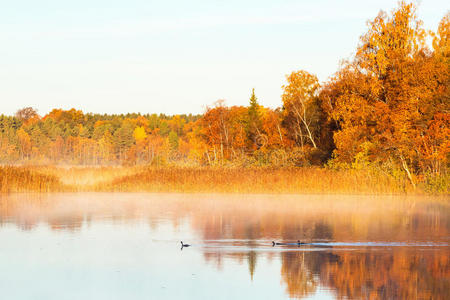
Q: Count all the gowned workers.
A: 0